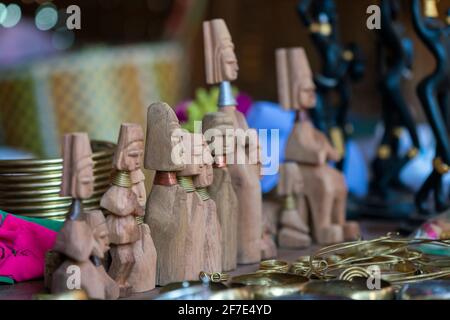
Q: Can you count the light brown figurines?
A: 11